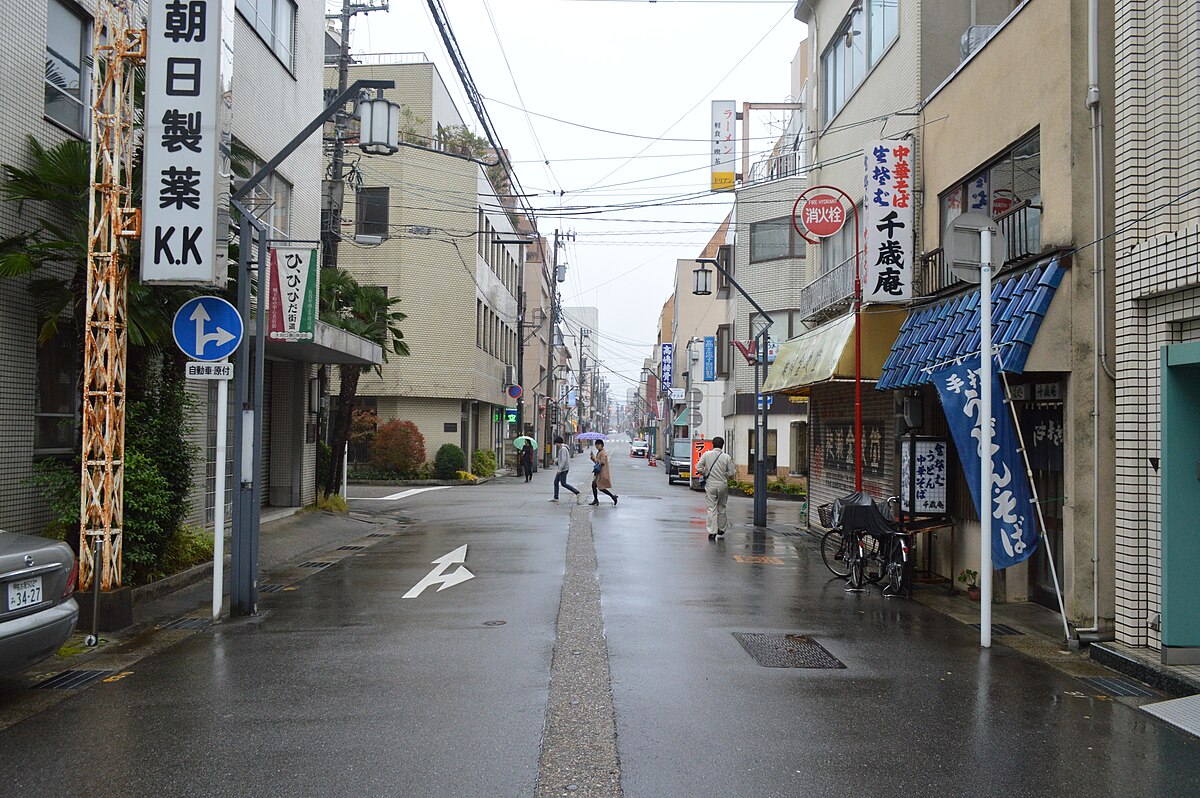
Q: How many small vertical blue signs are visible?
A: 2